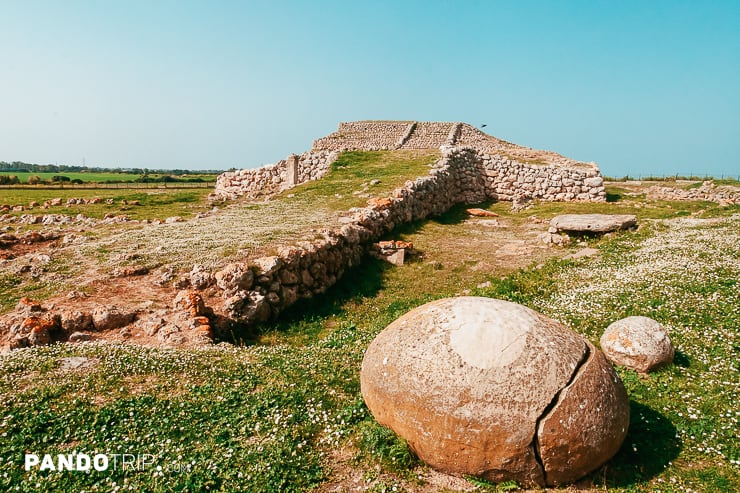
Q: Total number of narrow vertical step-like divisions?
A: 2